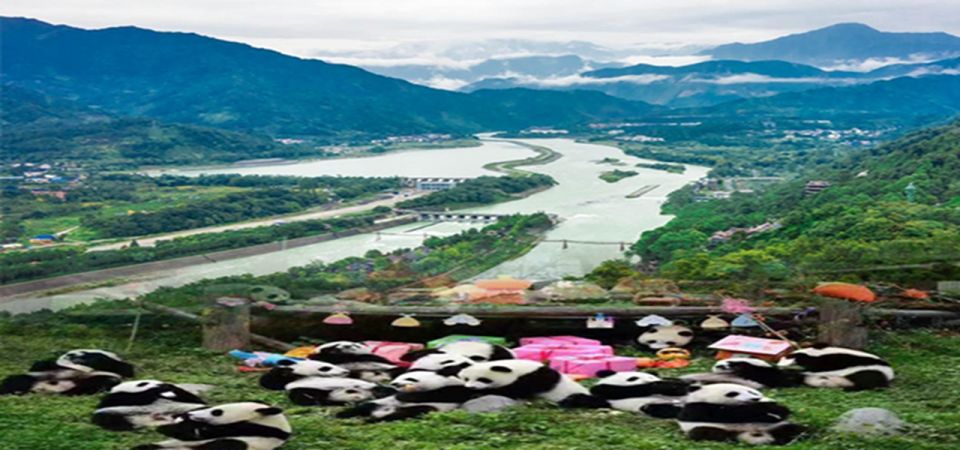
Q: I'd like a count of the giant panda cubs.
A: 14